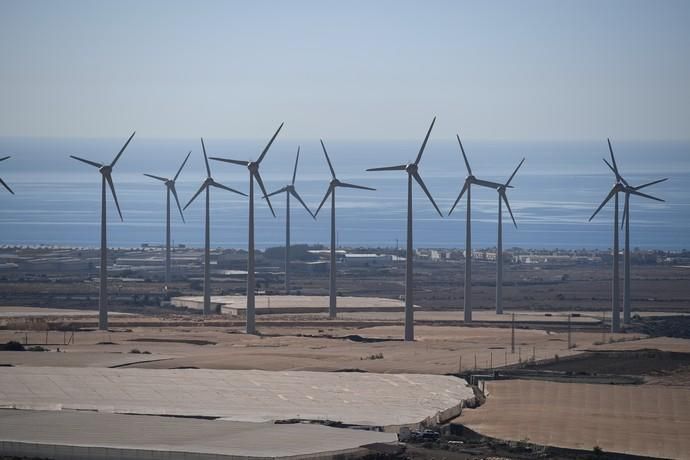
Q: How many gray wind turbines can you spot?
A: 12